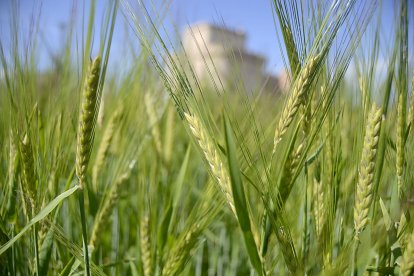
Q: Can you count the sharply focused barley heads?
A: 4